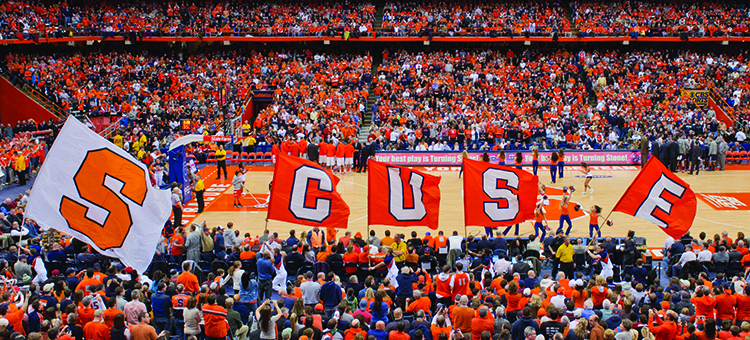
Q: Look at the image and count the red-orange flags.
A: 4